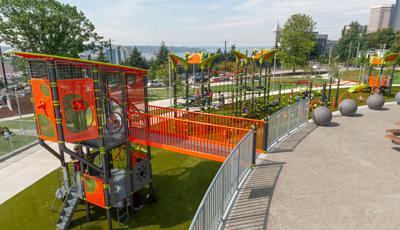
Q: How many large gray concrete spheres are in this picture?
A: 4